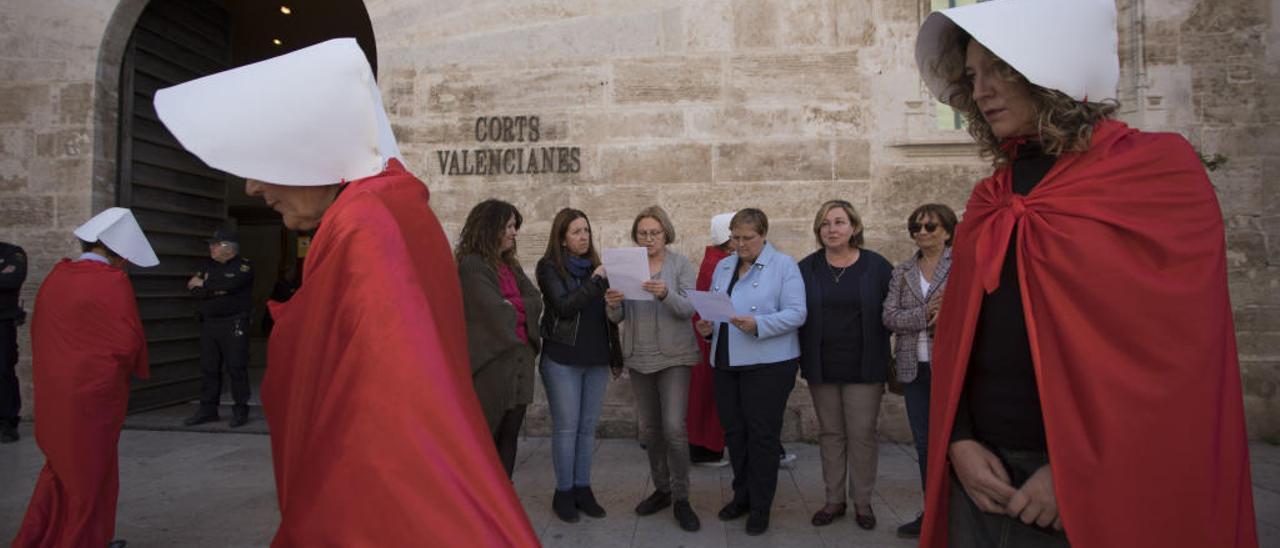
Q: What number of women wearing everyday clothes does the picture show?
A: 6